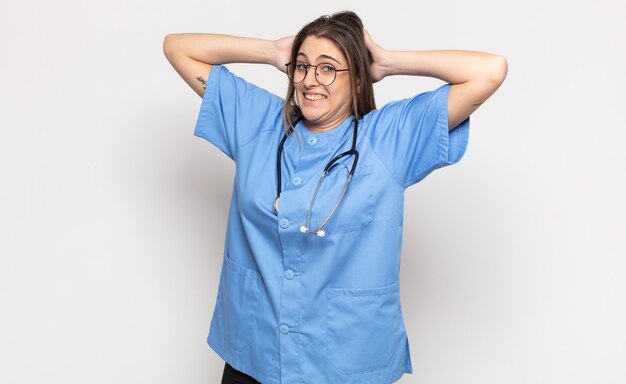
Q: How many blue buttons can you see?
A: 5